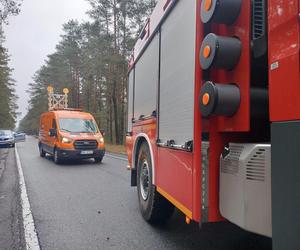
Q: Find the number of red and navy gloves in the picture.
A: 0